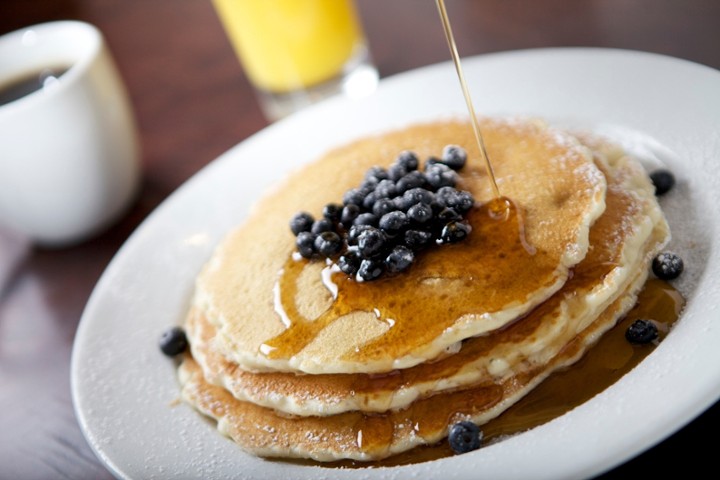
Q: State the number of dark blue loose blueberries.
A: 5